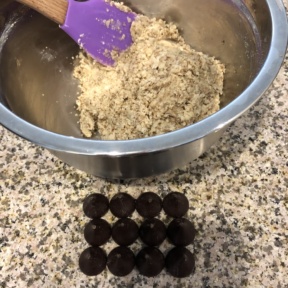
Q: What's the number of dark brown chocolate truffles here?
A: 12